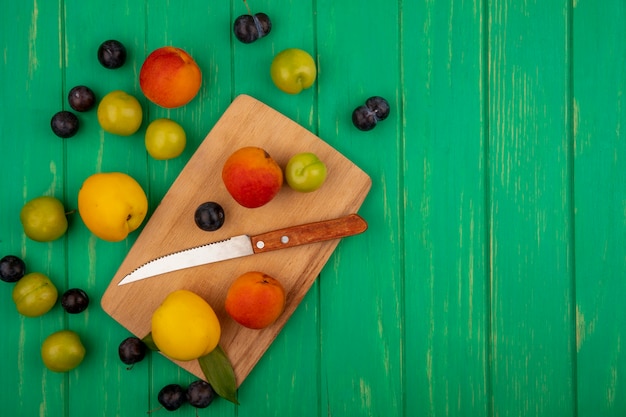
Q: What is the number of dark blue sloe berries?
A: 13